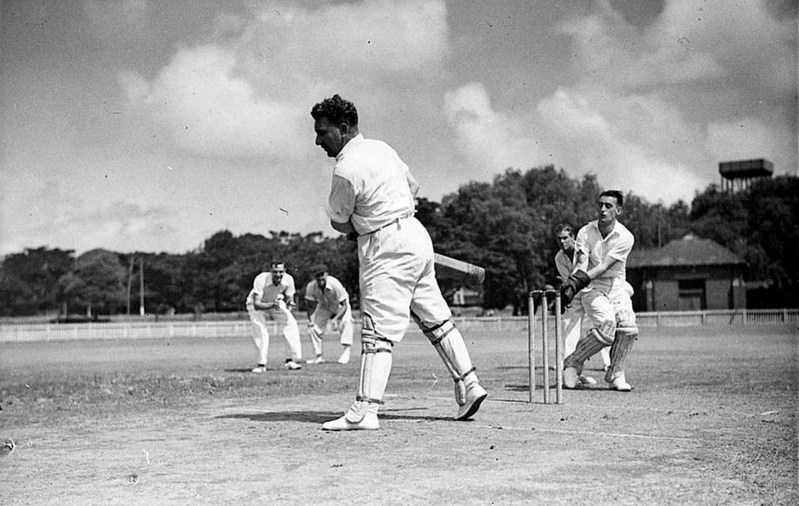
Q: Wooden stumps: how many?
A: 3